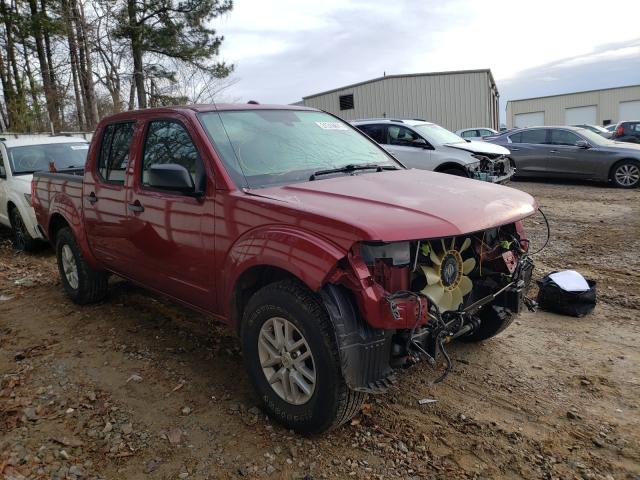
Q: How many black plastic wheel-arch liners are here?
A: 1